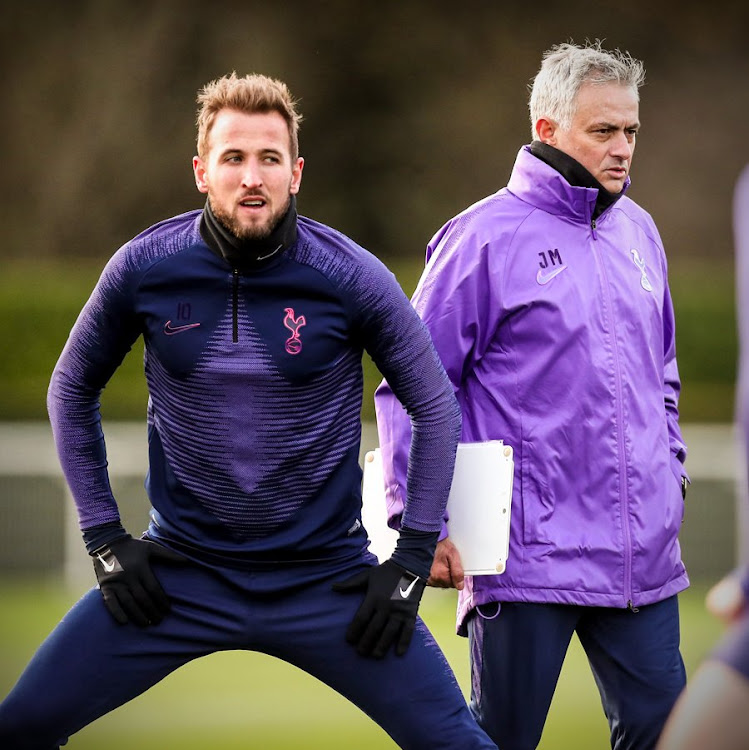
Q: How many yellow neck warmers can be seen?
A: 0